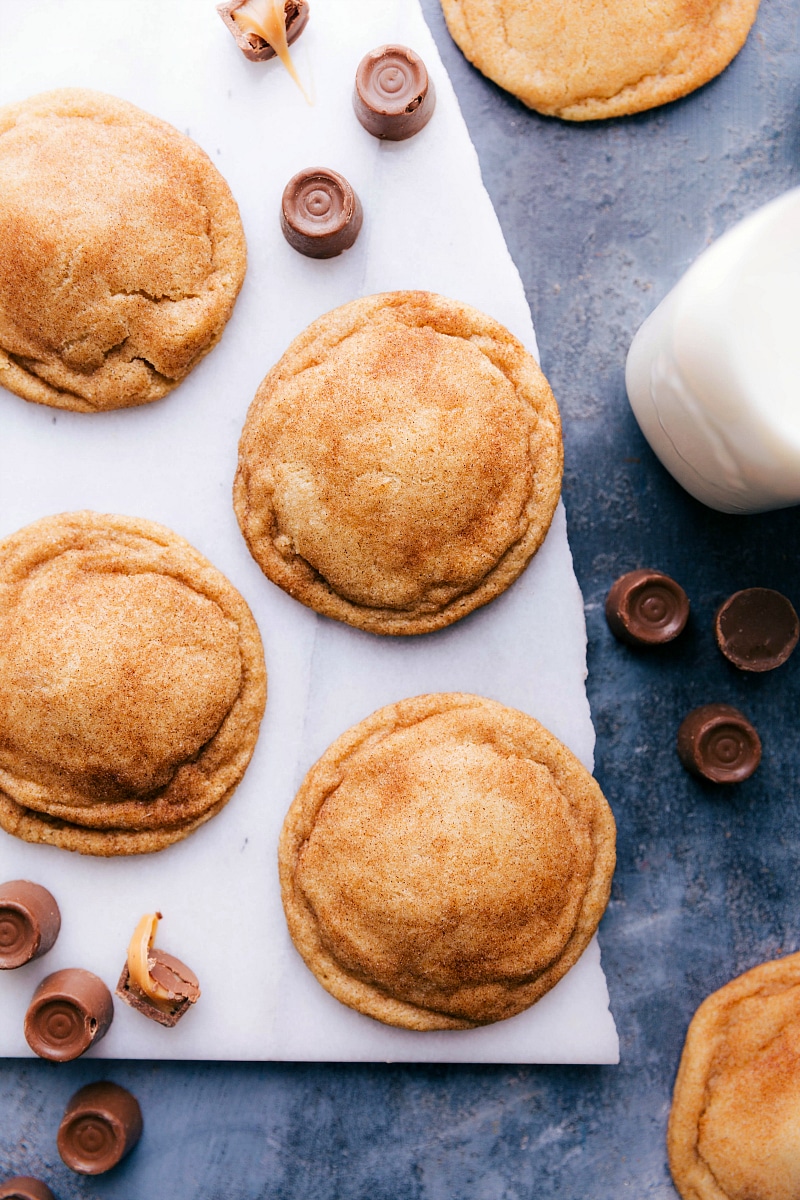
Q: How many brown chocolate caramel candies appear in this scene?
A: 11